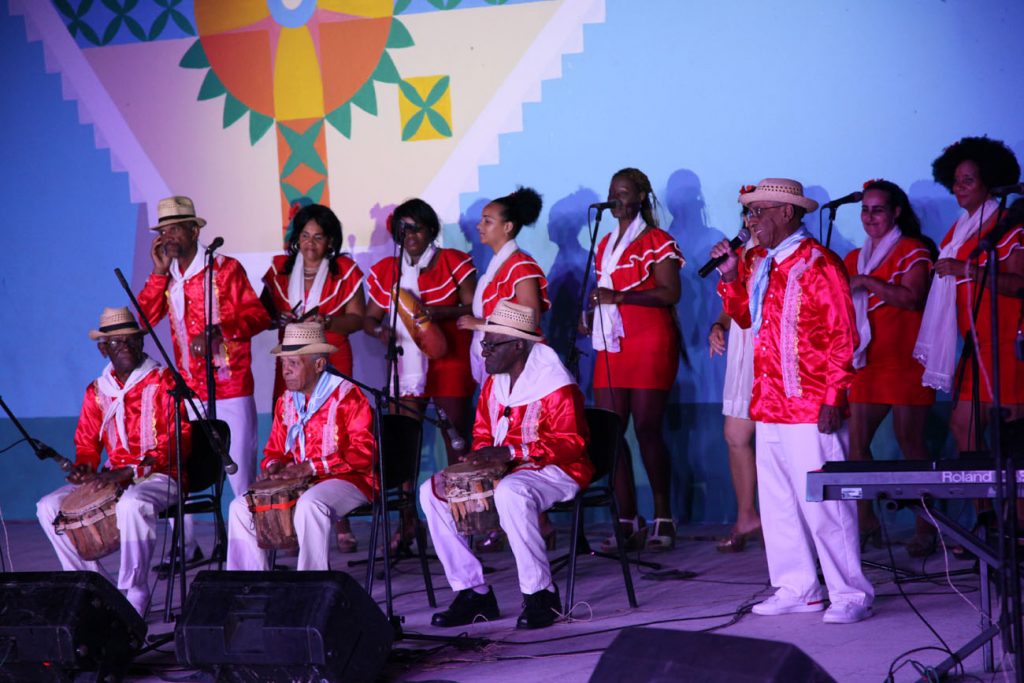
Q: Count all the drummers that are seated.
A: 3